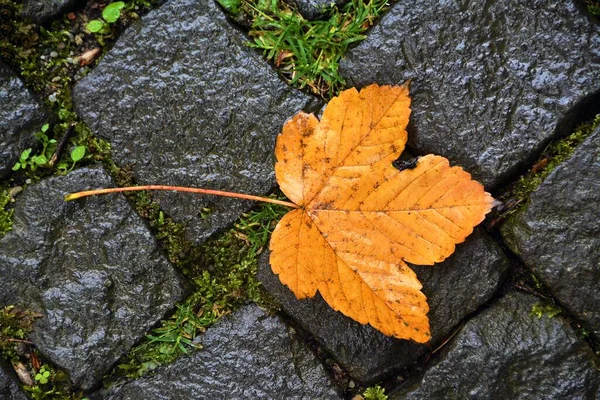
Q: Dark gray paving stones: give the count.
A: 11